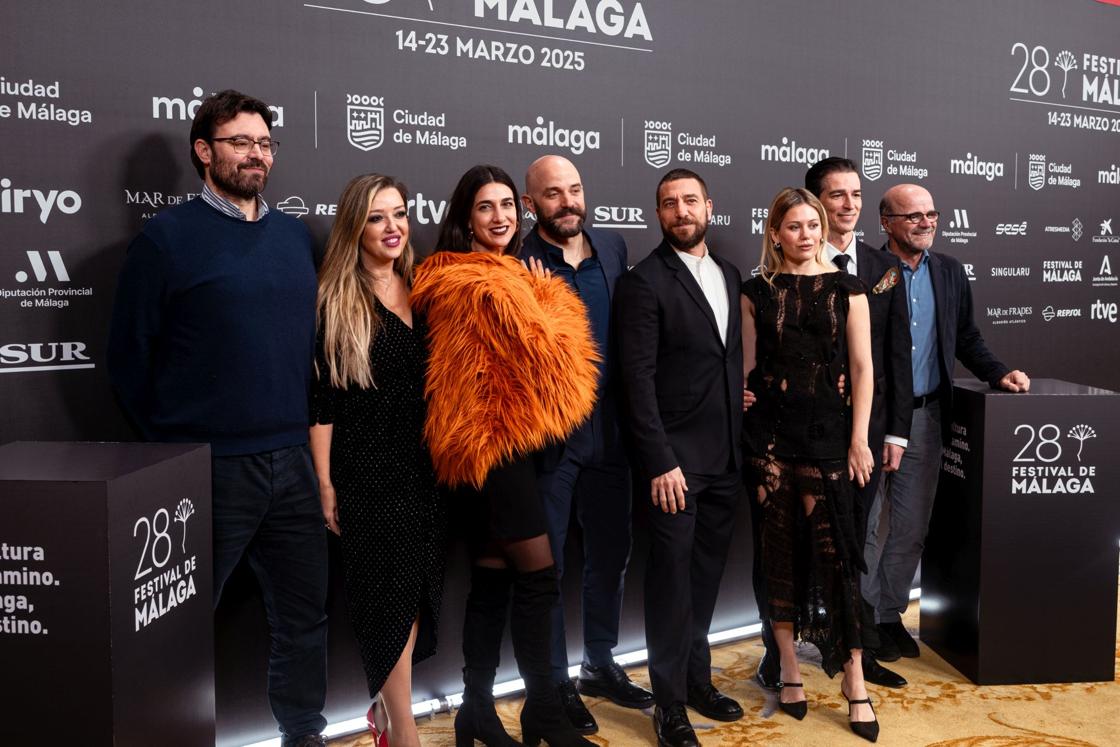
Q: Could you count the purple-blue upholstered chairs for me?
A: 0